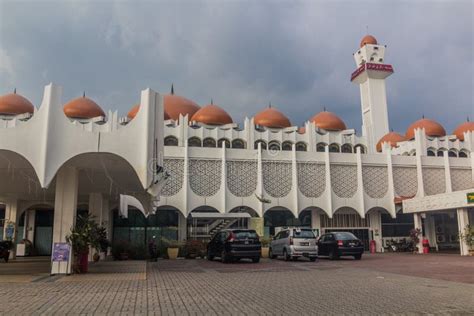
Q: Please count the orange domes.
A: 11